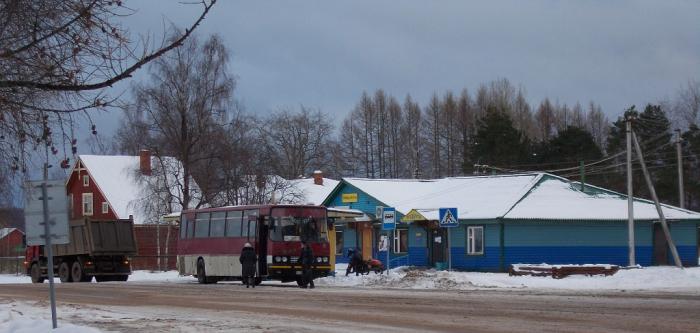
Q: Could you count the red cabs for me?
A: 1